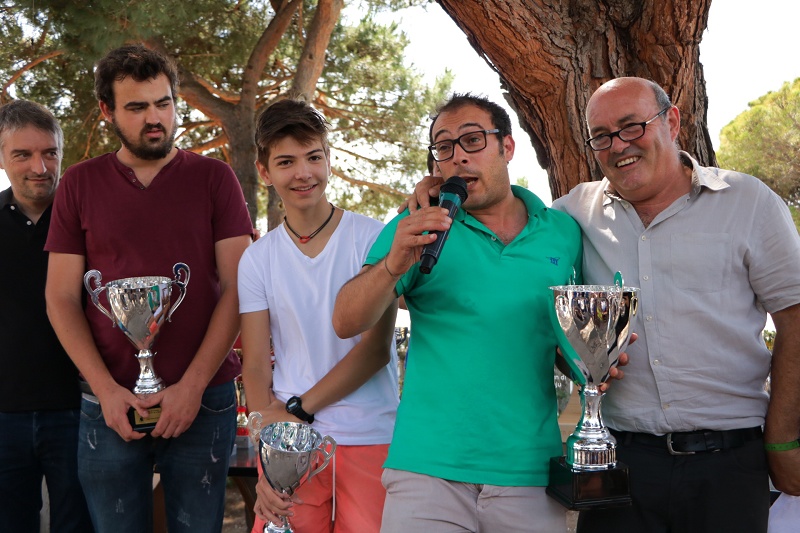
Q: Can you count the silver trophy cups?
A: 3